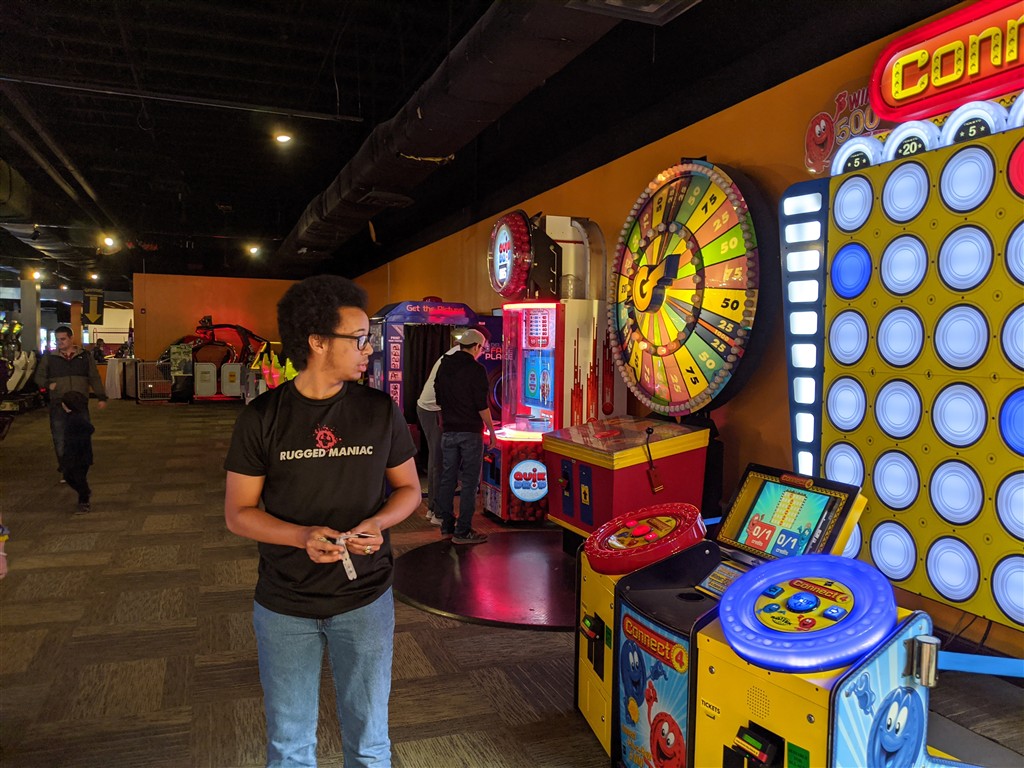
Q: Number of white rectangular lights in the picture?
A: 9